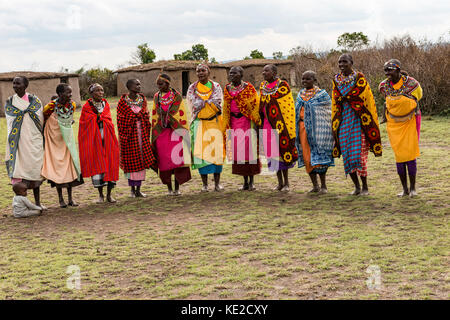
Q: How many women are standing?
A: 11